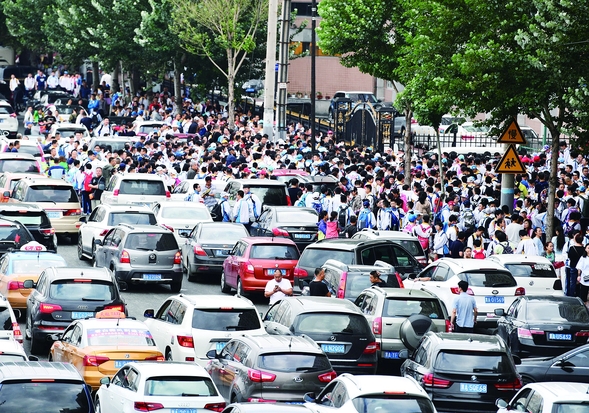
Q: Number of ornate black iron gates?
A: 1